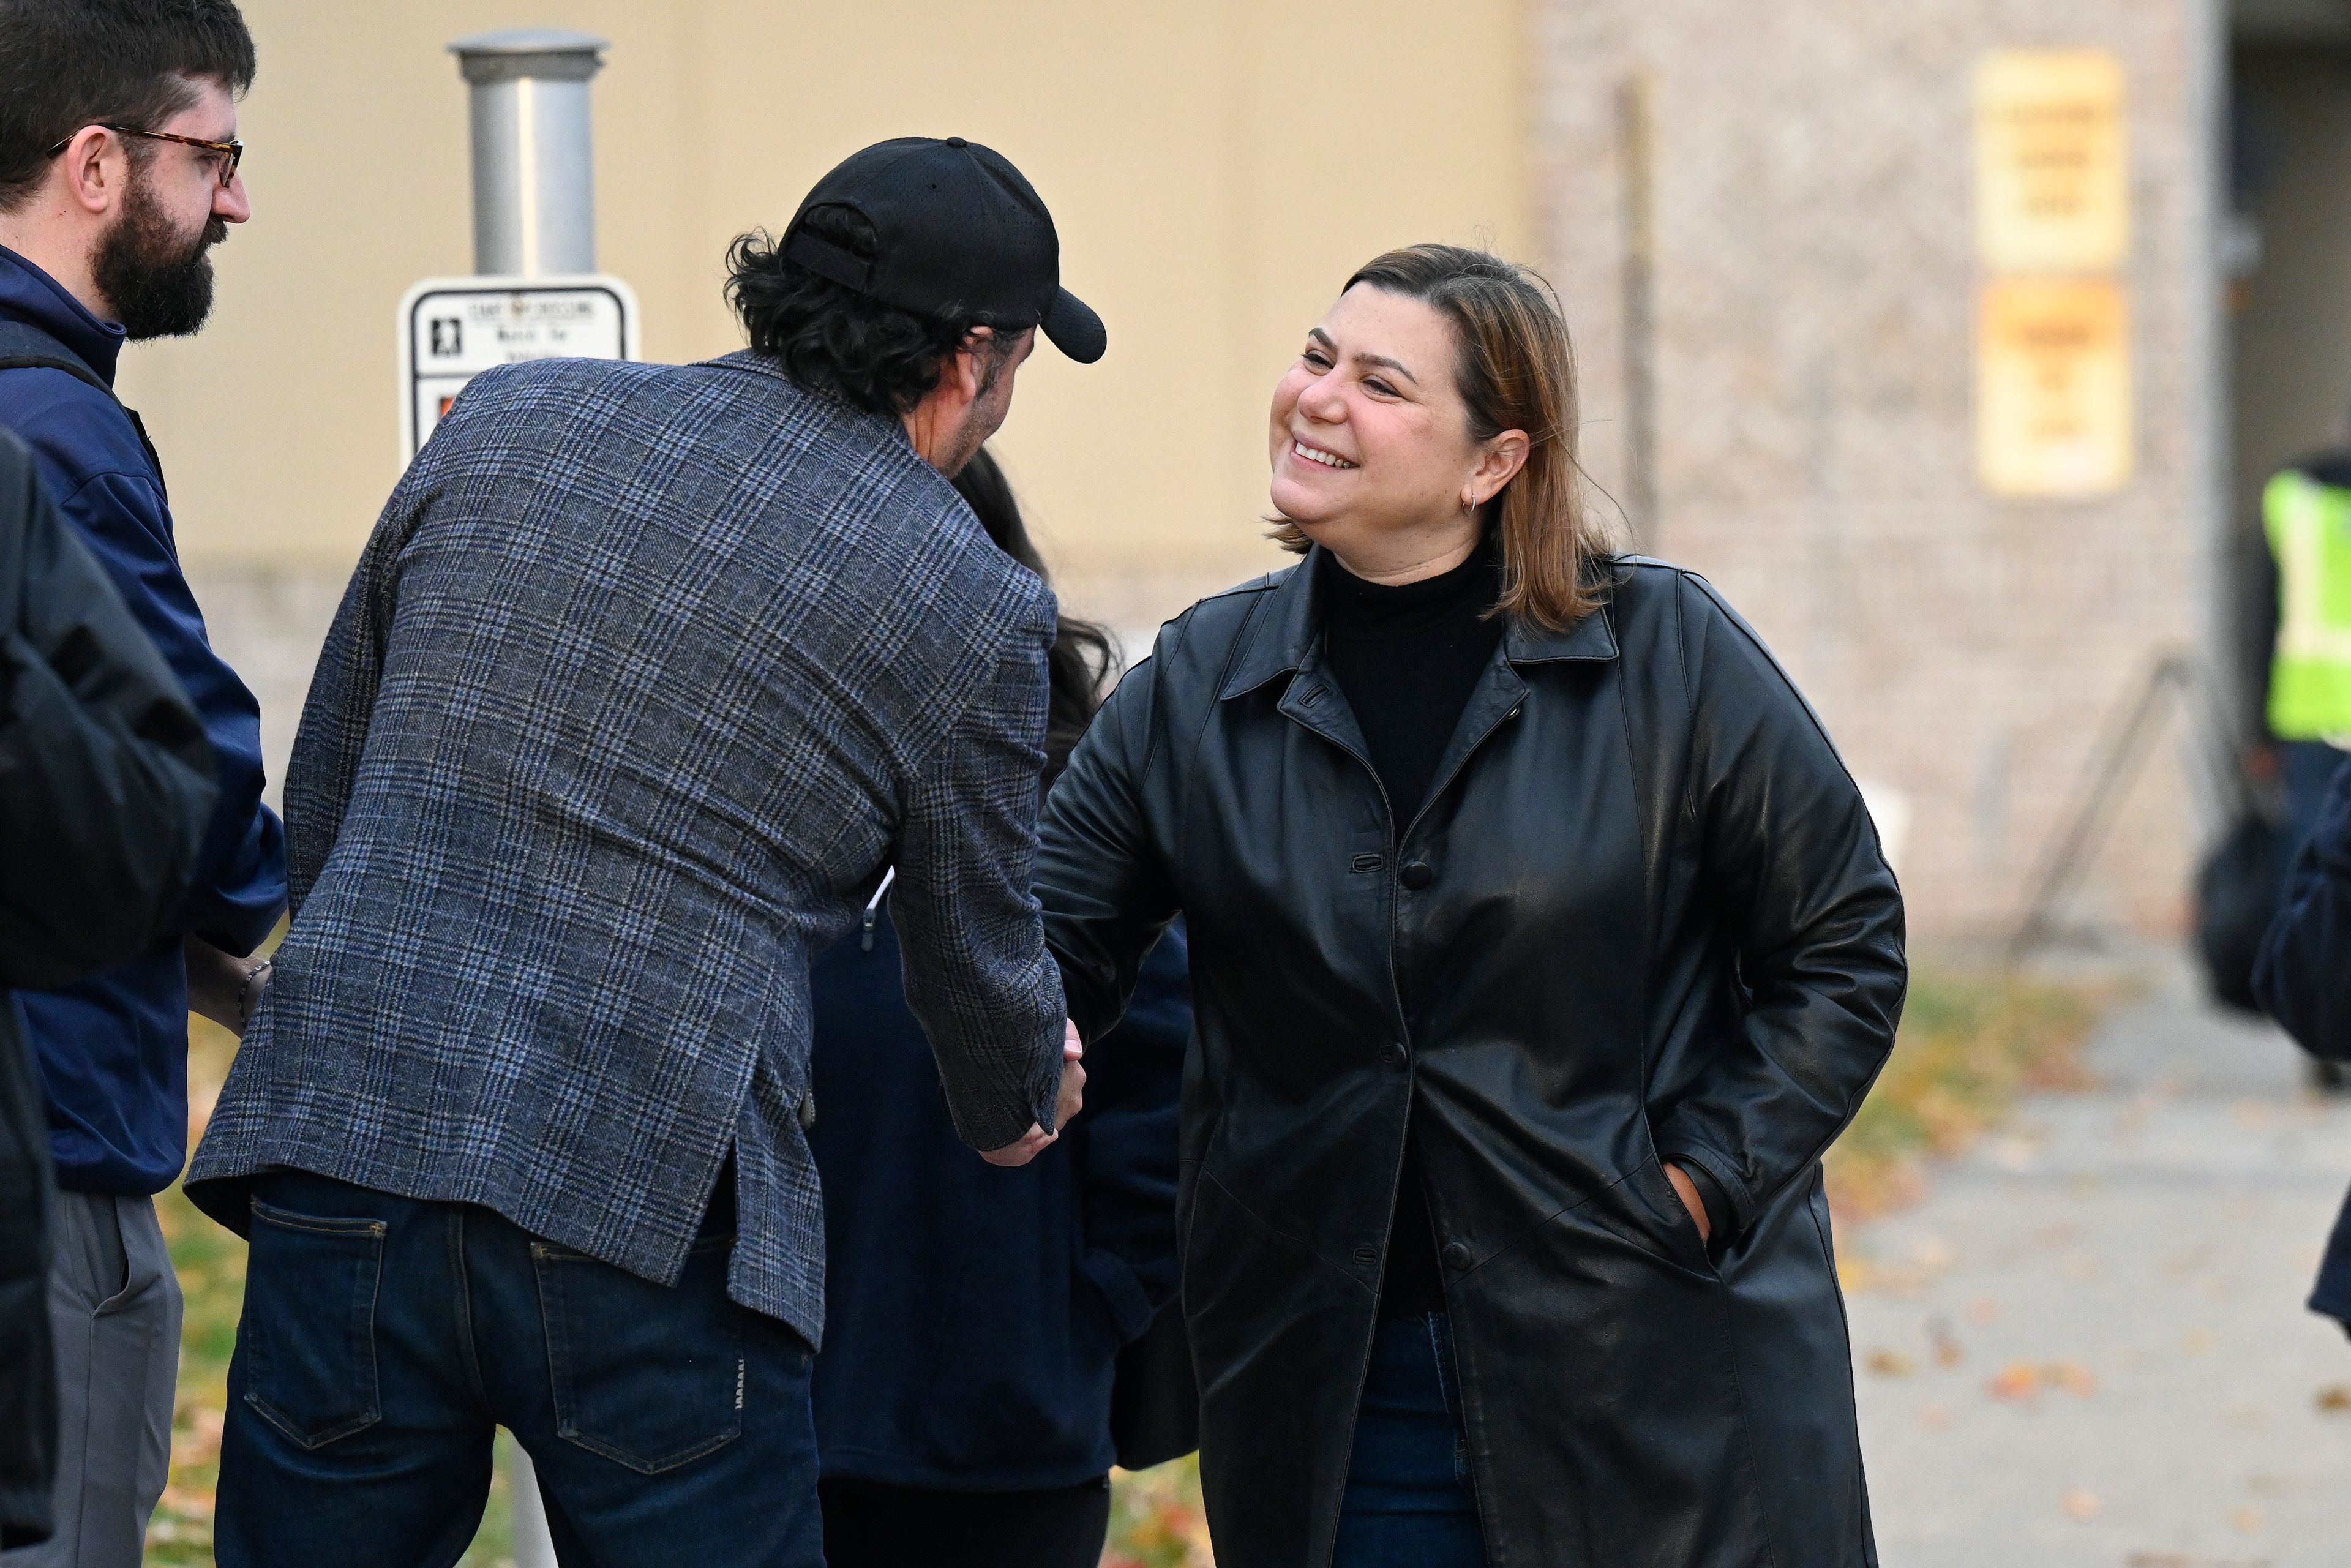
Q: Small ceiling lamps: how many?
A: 0